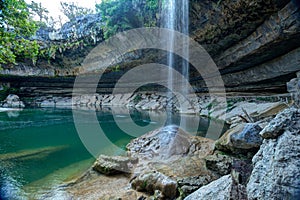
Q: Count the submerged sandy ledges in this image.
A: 2